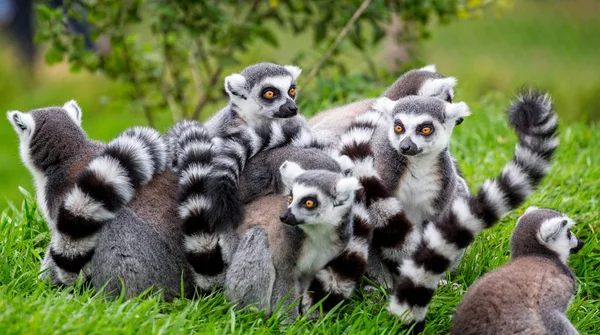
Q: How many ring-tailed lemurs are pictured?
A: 7